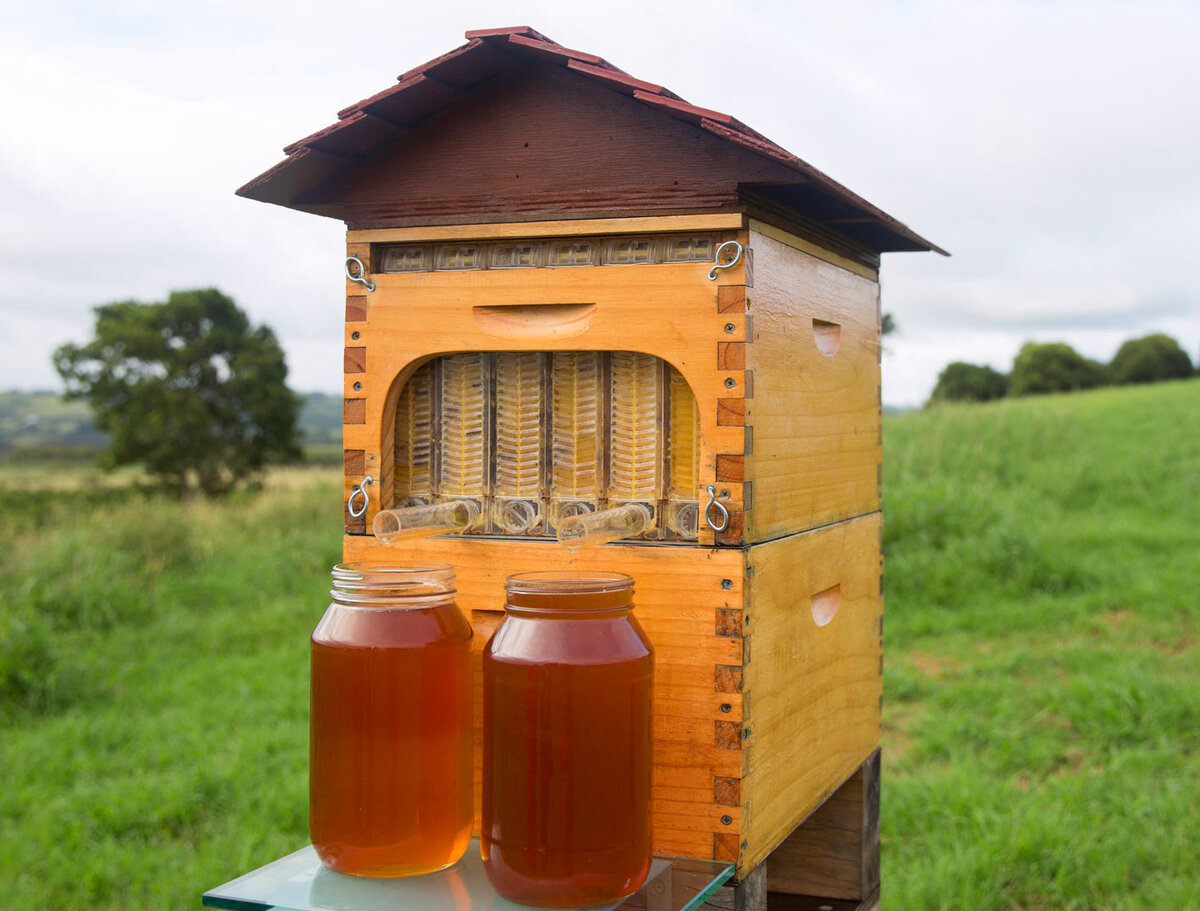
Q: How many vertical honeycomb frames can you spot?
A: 6